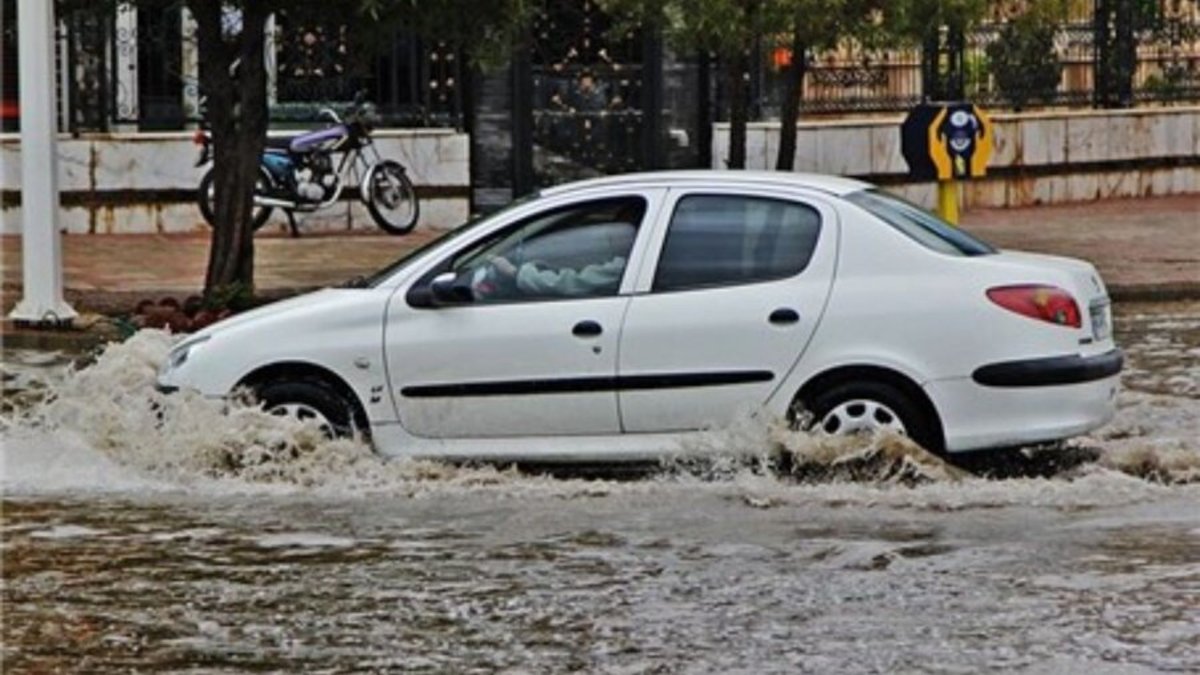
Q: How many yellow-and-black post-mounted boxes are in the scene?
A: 1